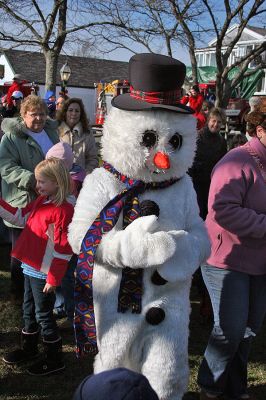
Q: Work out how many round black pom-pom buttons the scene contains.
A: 3